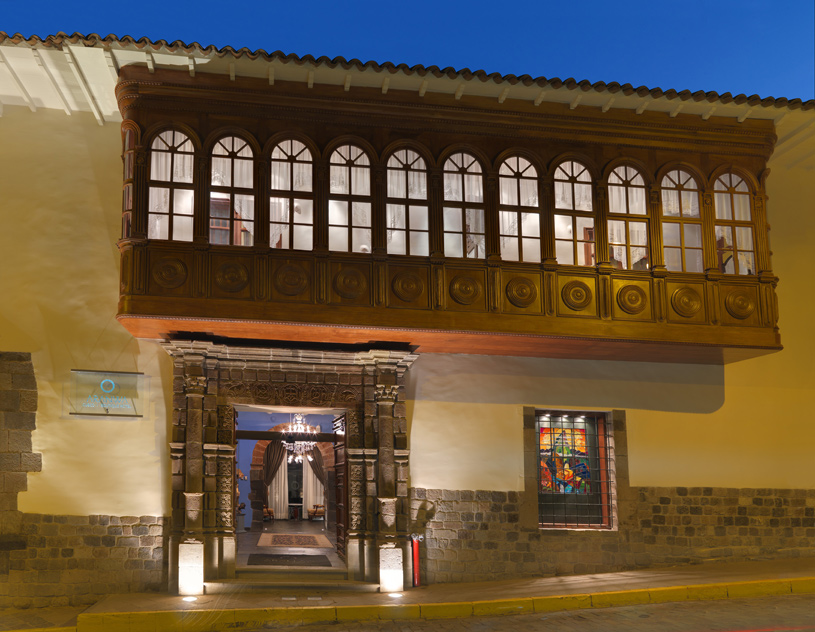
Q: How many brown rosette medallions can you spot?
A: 11